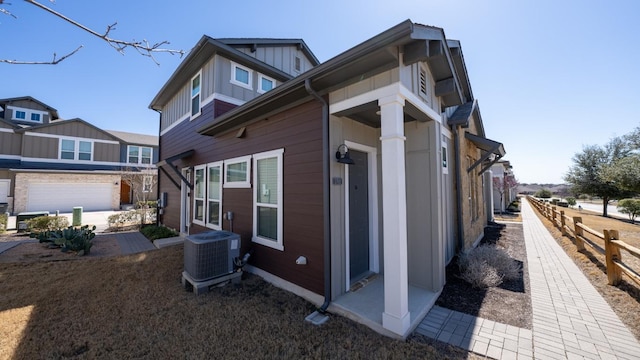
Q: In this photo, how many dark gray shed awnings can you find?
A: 2